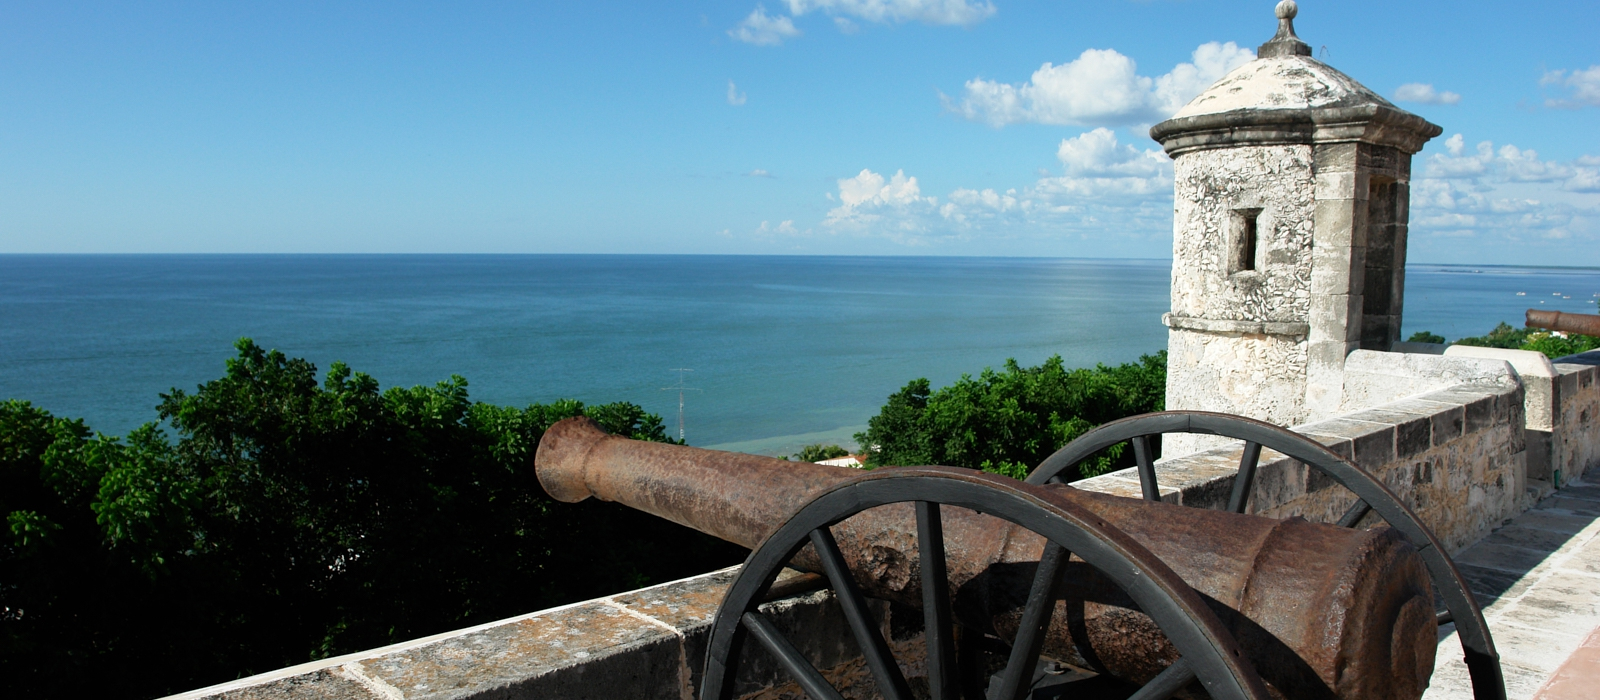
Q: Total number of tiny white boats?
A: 6